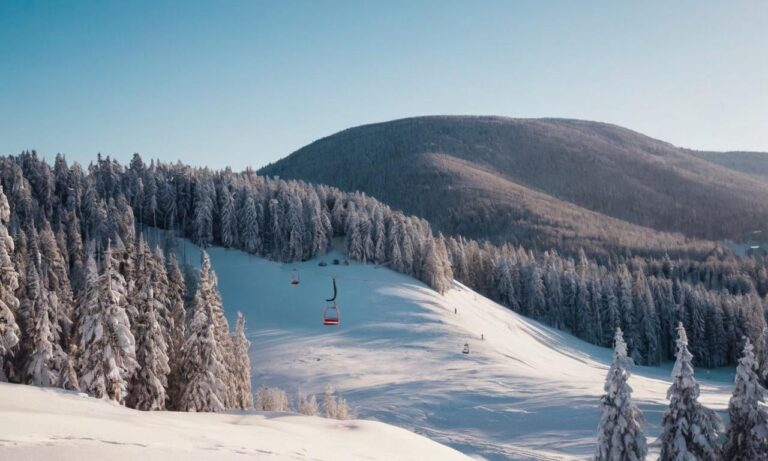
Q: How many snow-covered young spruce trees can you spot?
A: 3